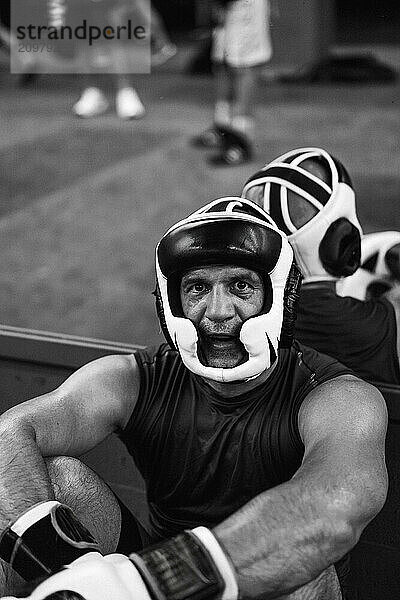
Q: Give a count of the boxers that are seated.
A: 2